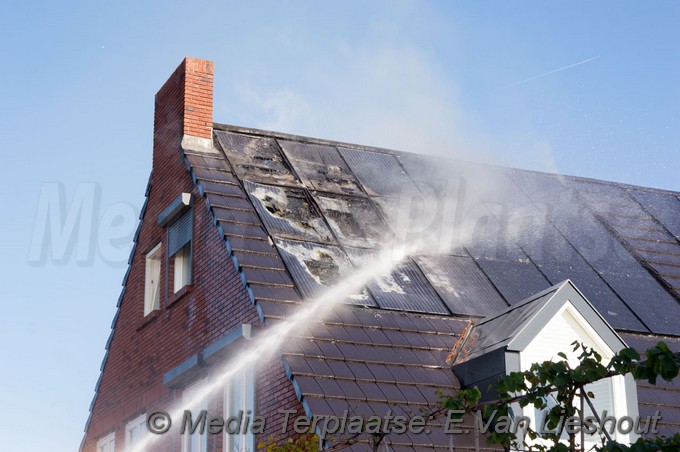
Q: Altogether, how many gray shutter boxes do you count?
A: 3